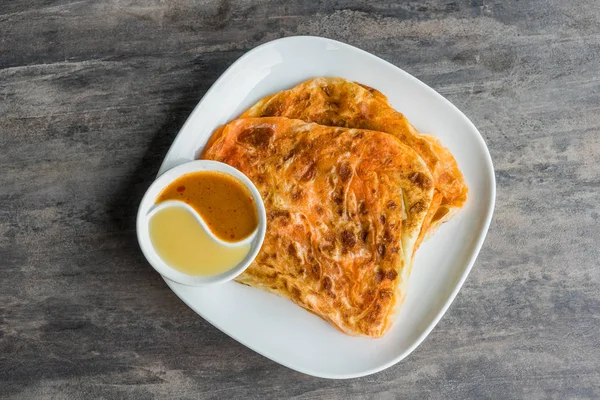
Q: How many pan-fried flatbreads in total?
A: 2